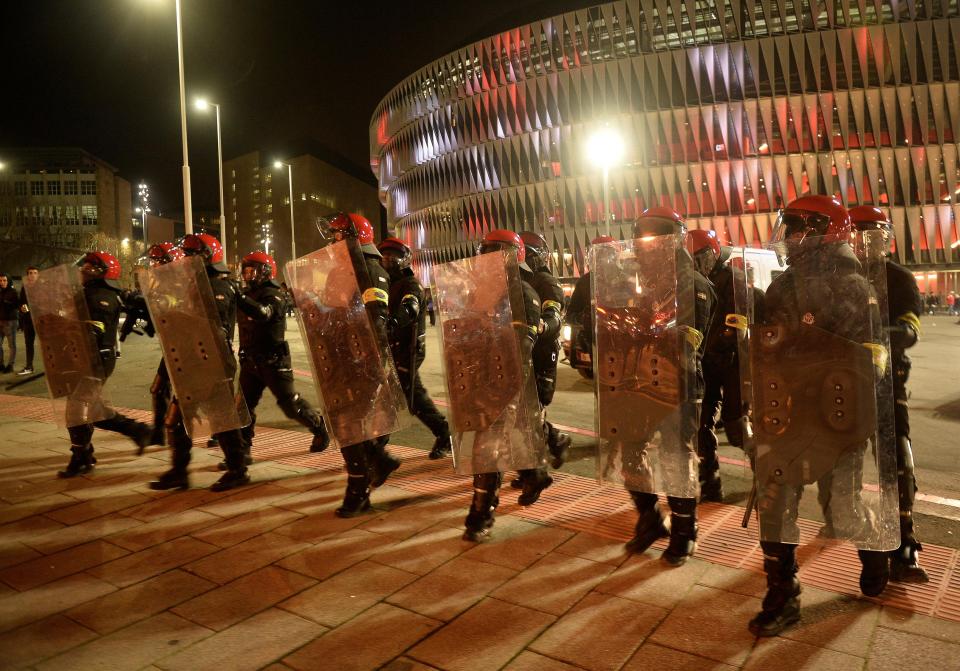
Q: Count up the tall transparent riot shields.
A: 6